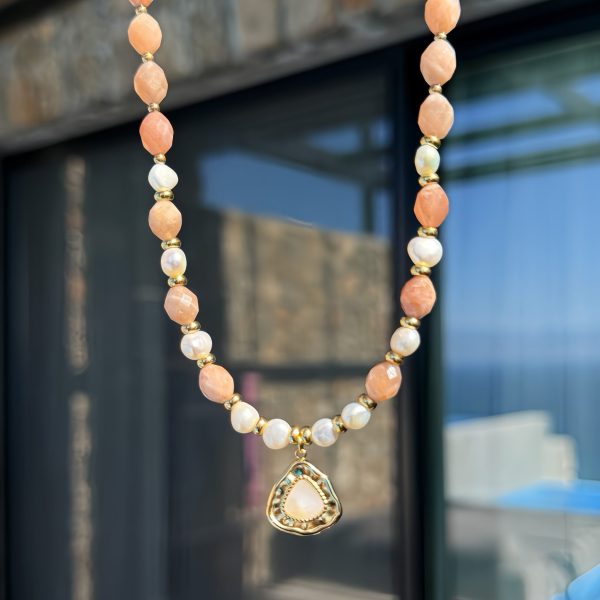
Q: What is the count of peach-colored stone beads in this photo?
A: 13